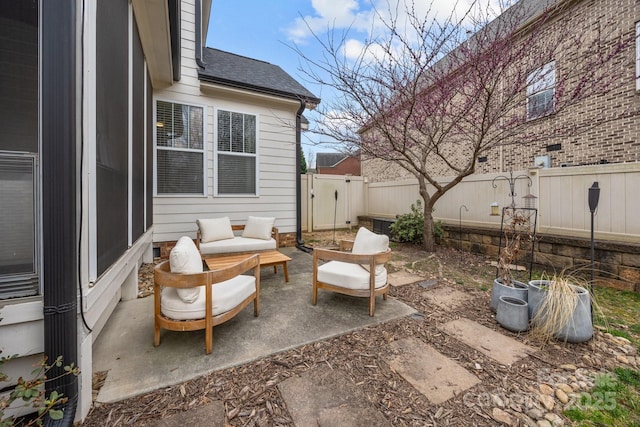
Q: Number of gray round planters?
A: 3